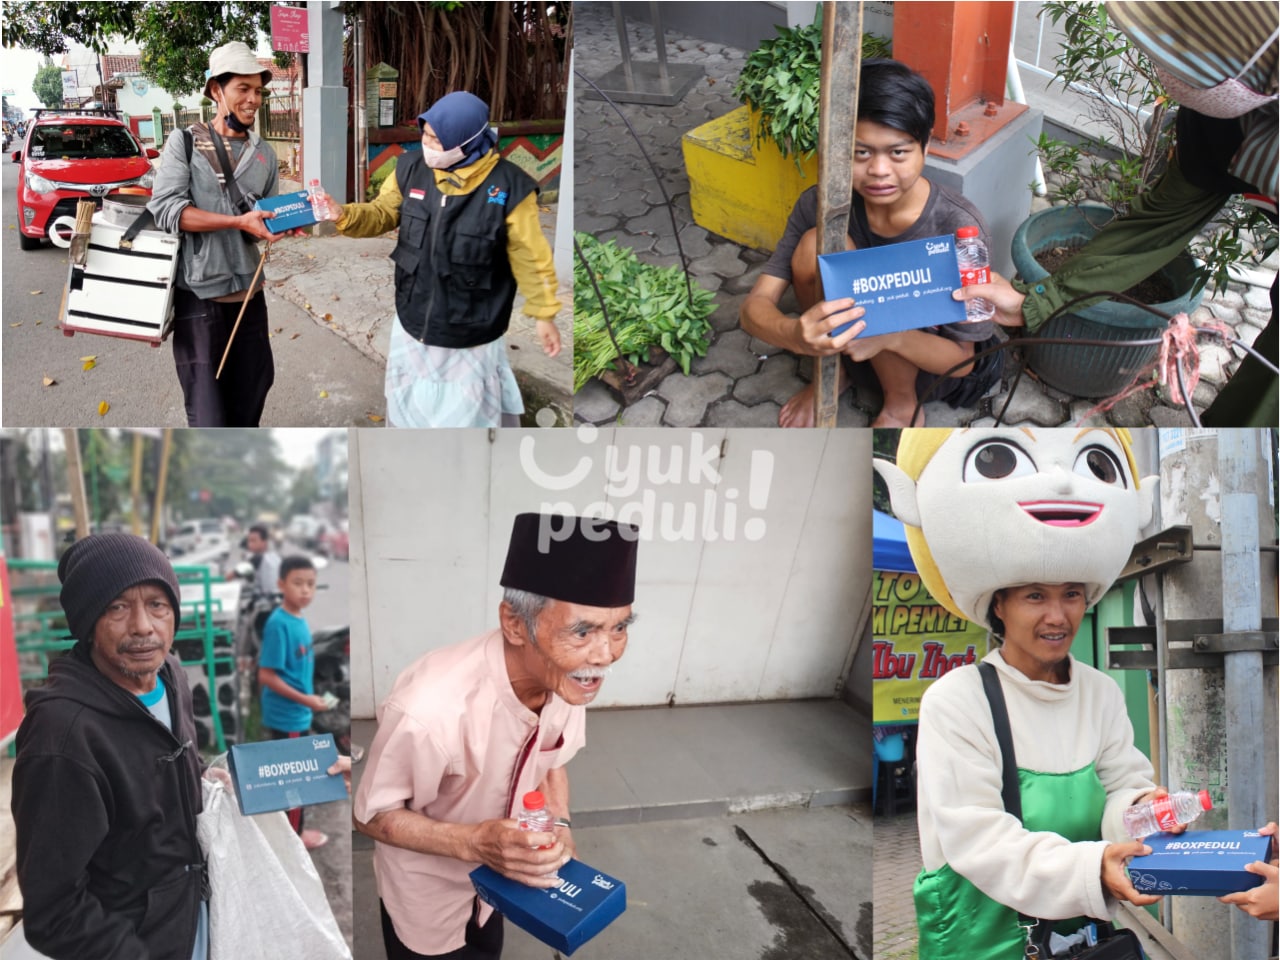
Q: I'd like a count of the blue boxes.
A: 5